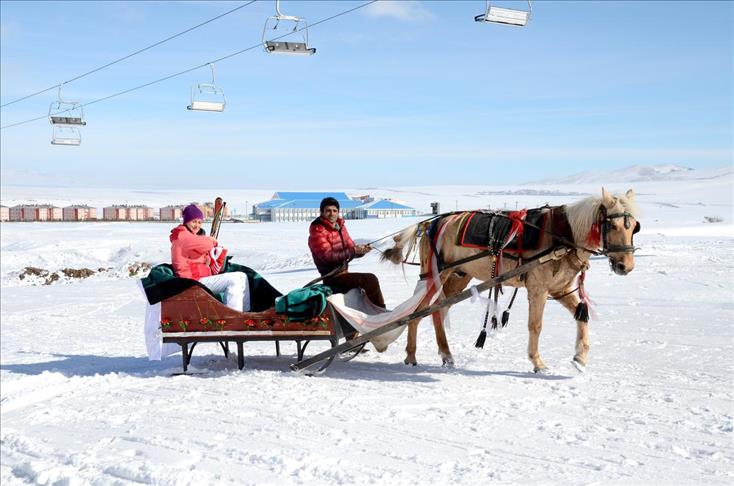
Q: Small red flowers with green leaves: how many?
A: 9